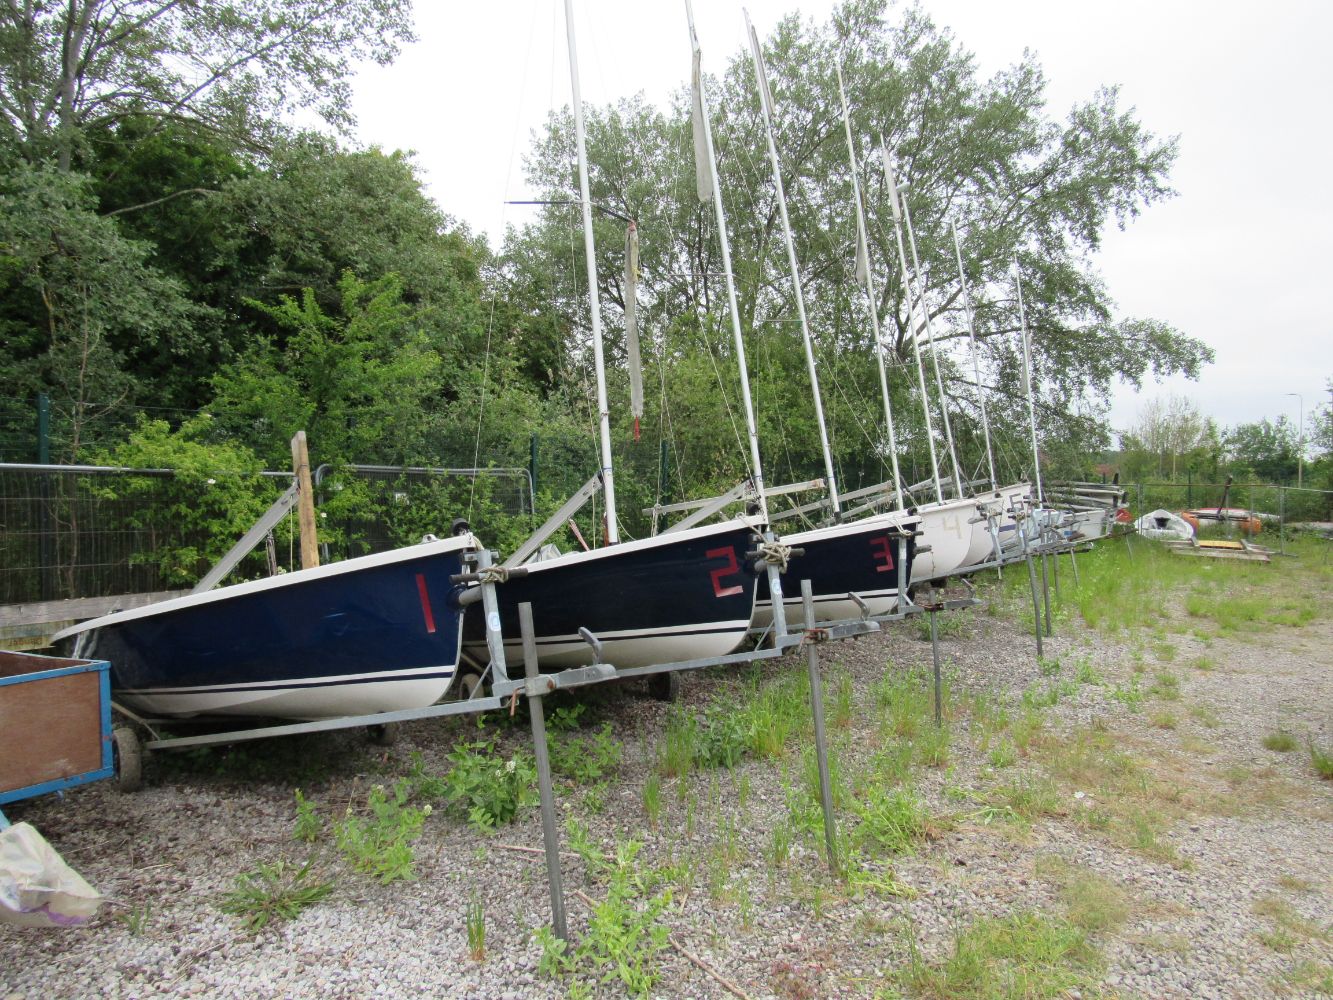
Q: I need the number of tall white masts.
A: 8